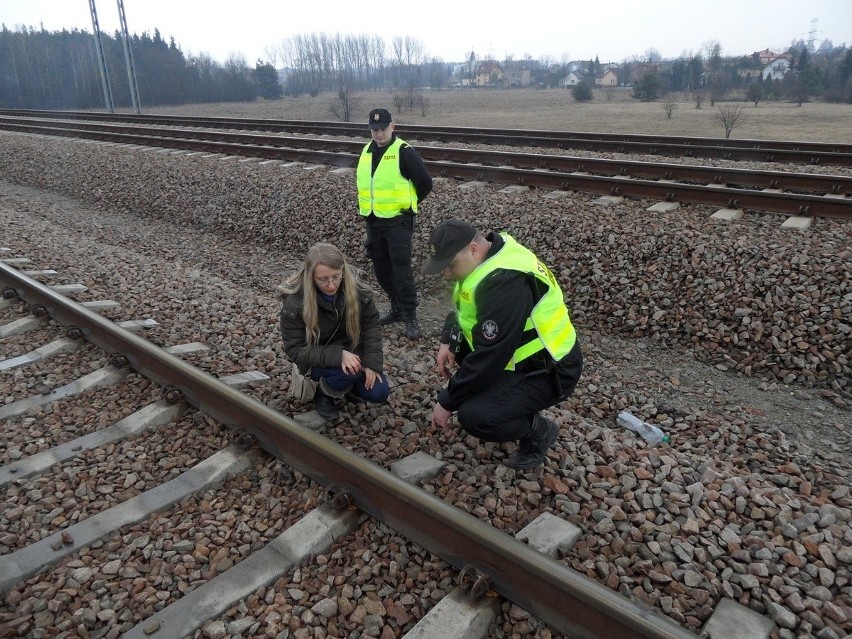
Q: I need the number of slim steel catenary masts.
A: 2